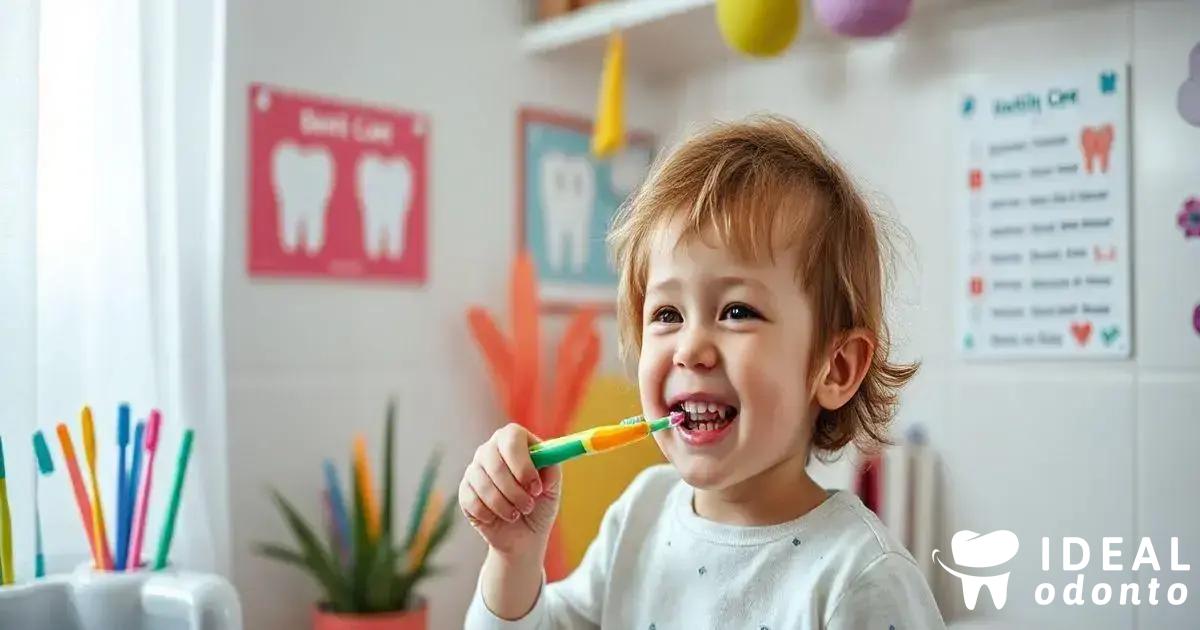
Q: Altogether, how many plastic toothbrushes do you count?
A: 9